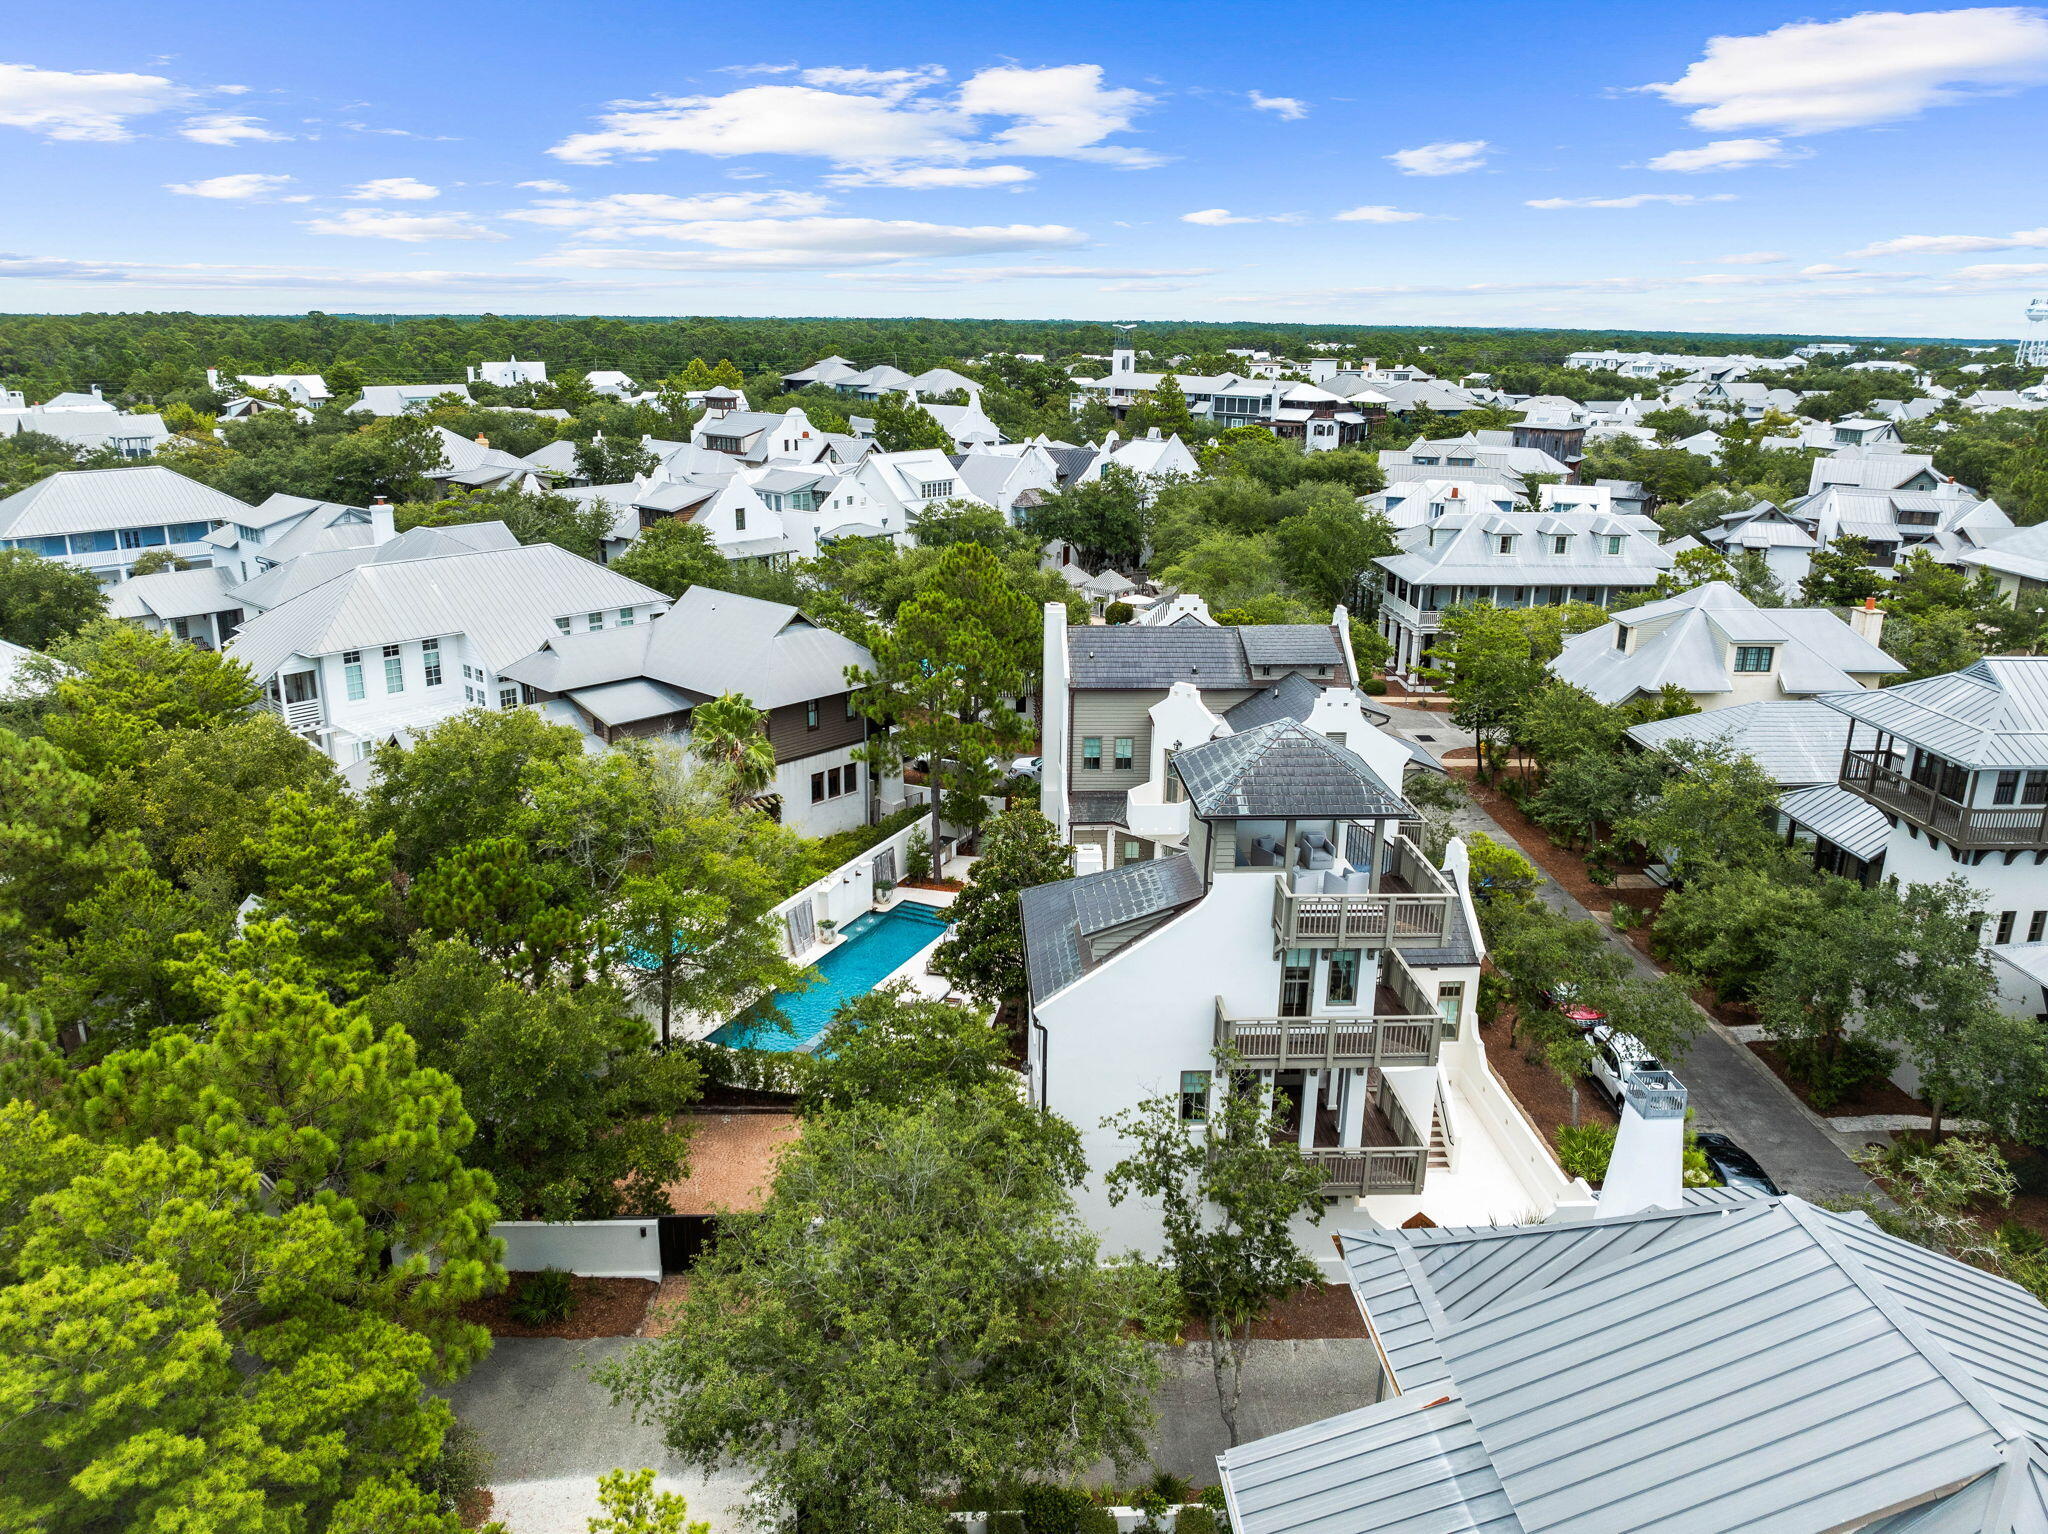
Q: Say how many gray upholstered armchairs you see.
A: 4